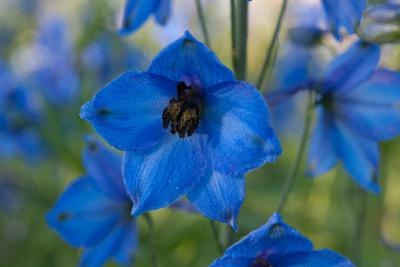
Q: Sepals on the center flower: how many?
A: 5